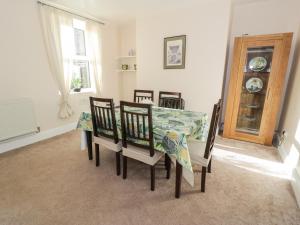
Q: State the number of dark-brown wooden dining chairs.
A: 5